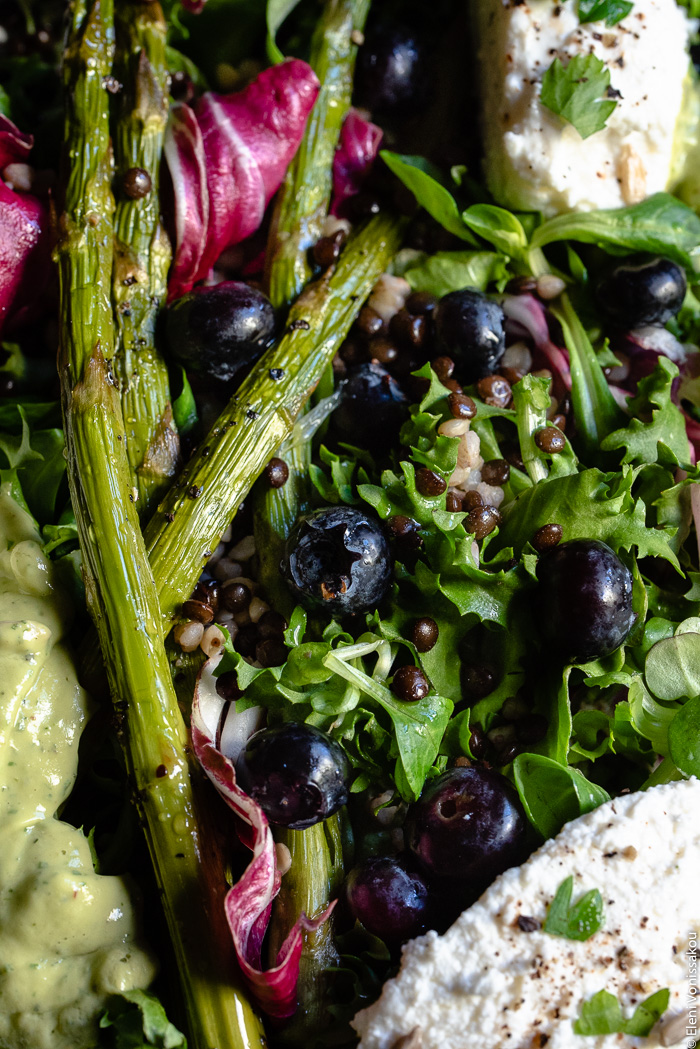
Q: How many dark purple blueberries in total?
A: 10